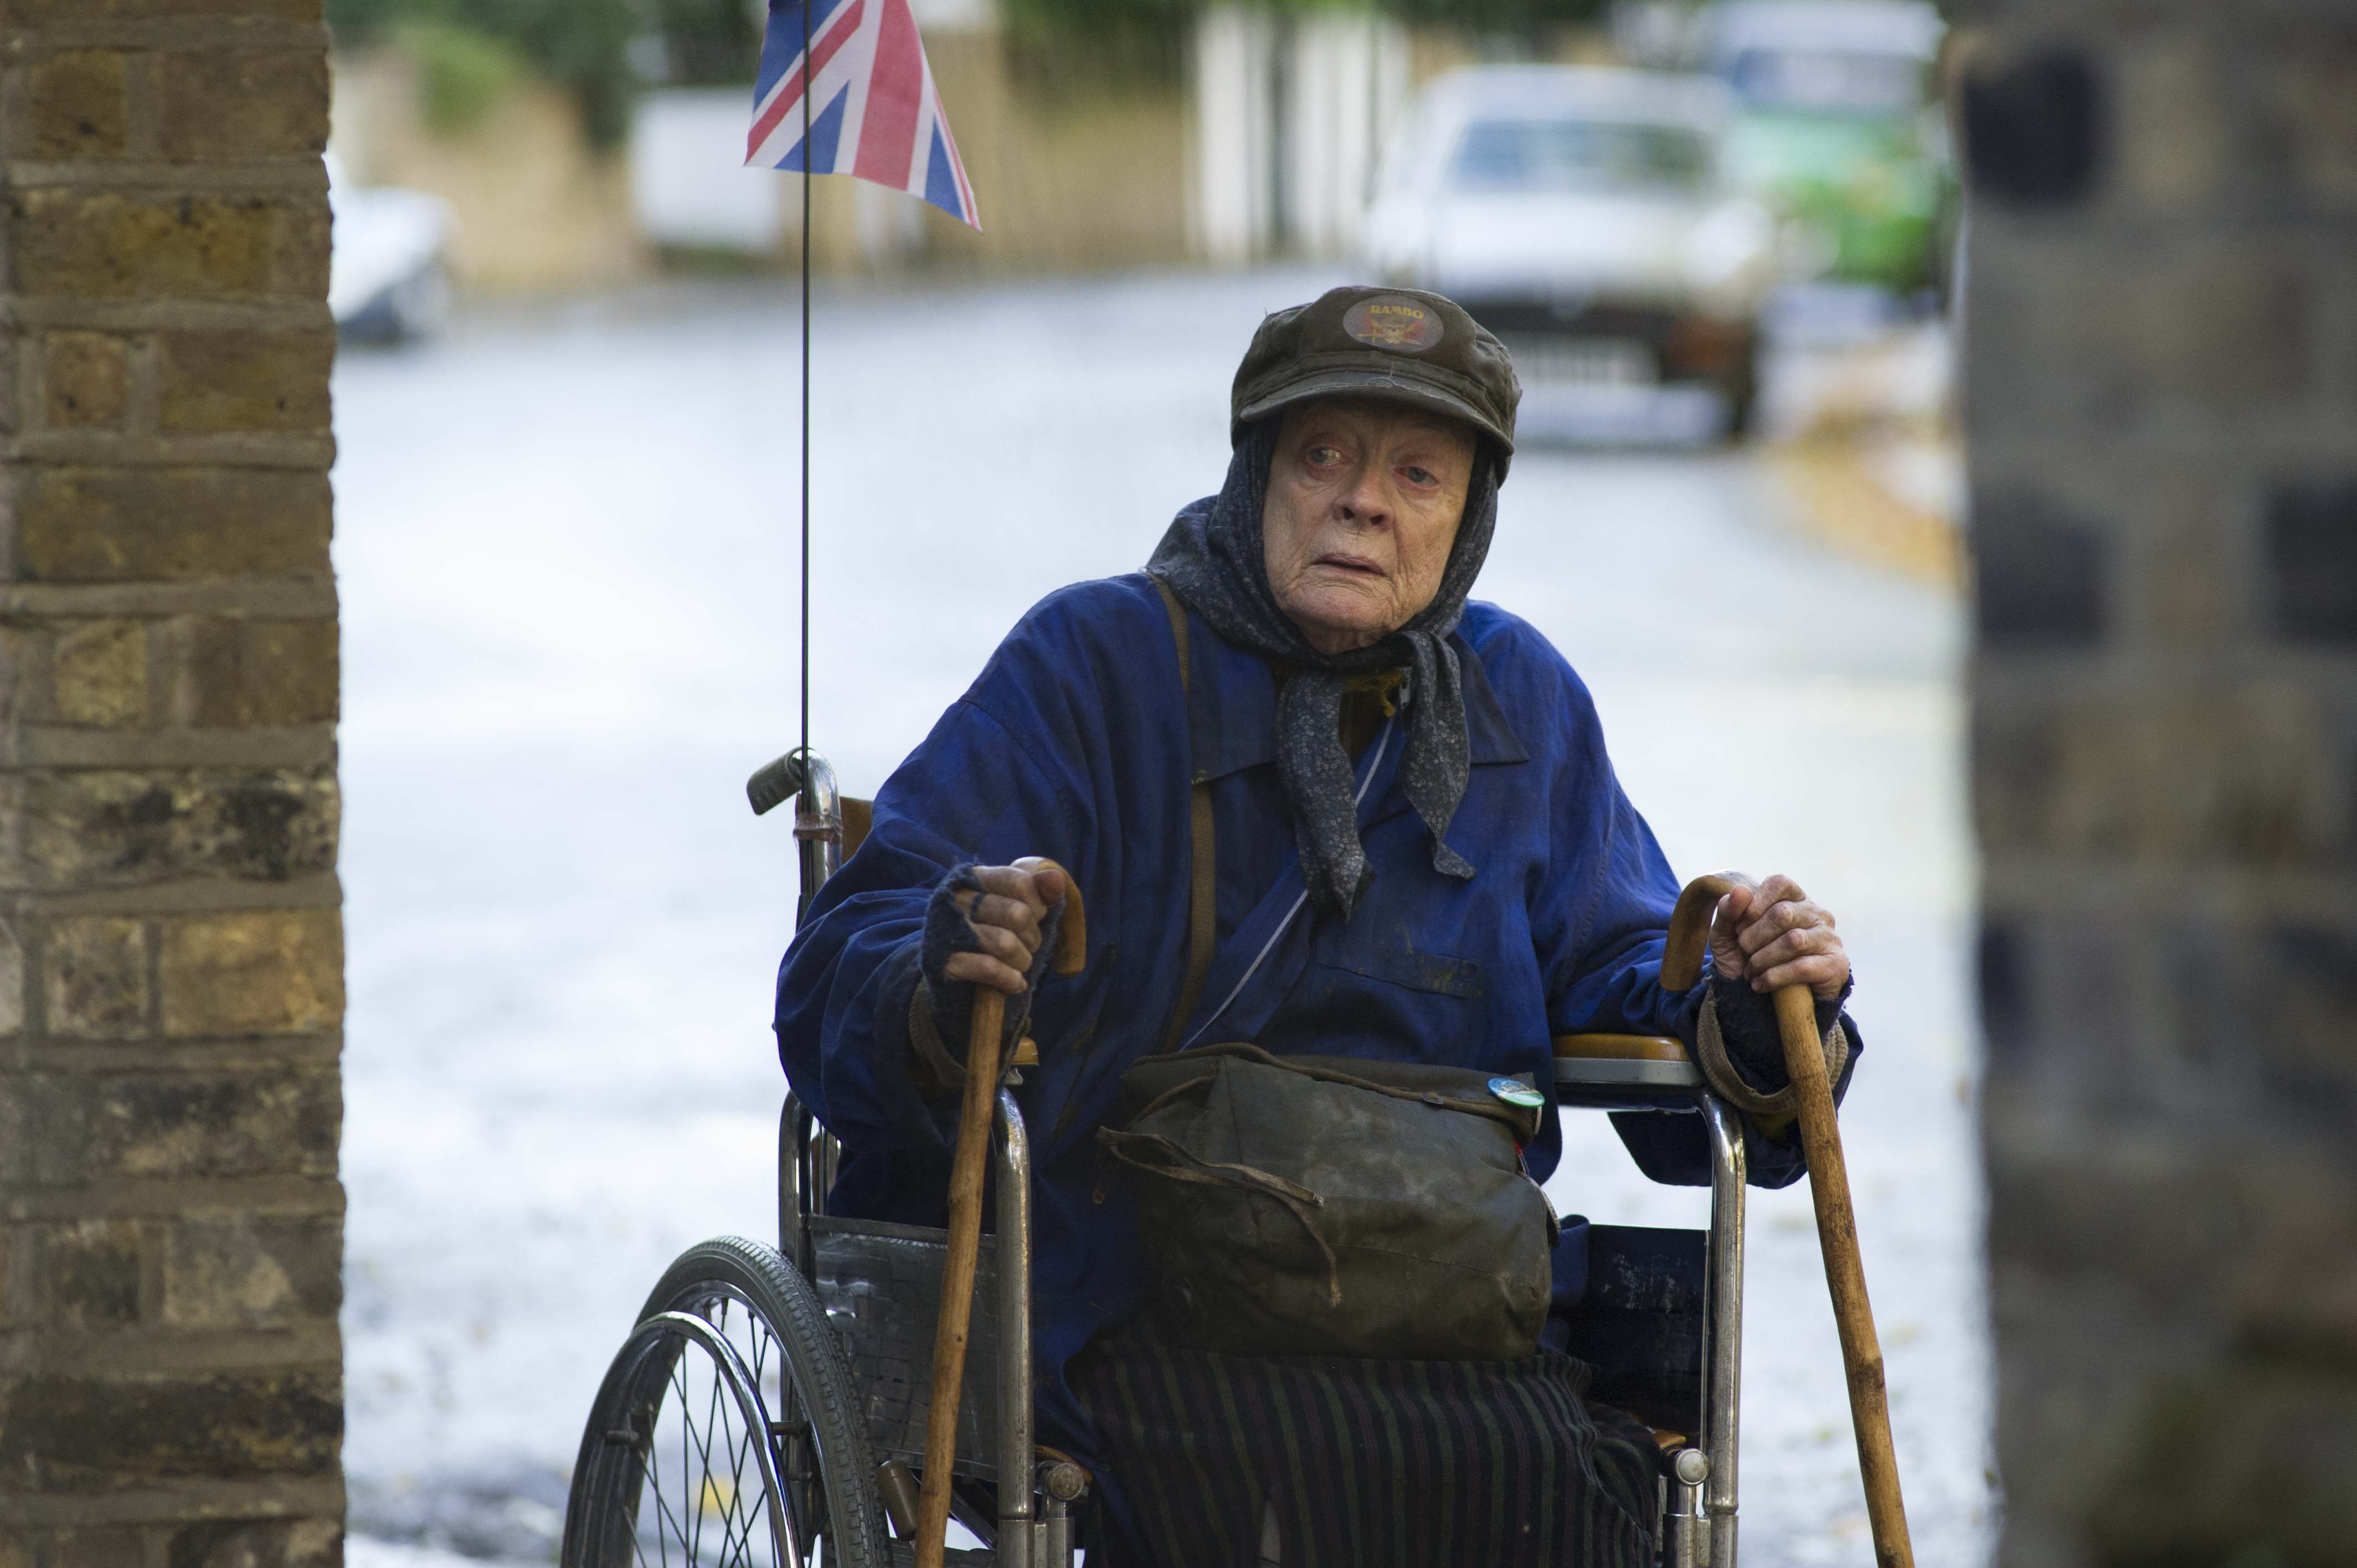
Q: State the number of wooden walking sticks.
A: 2